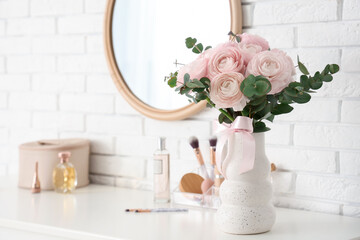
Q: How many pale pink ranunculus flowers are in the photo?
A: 5